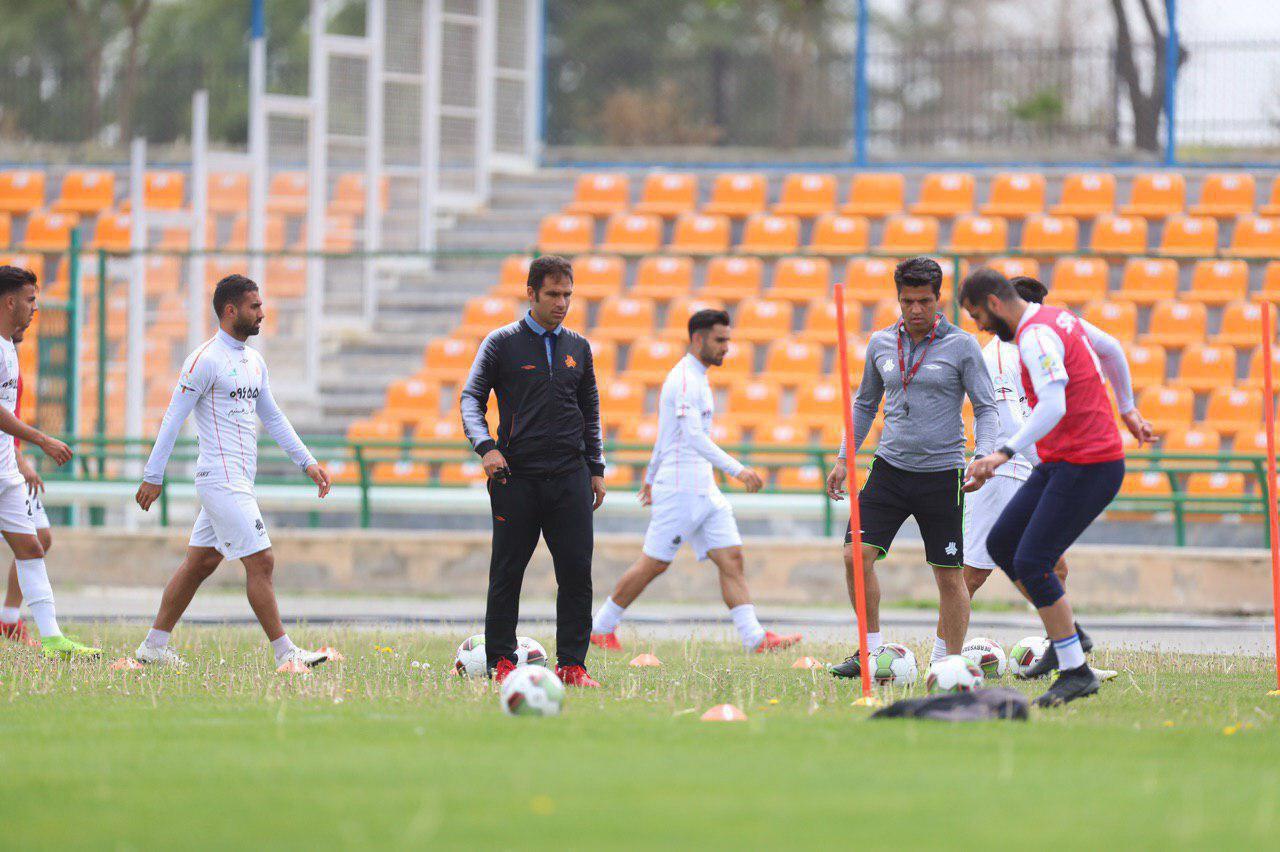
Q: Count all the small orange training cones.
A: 6